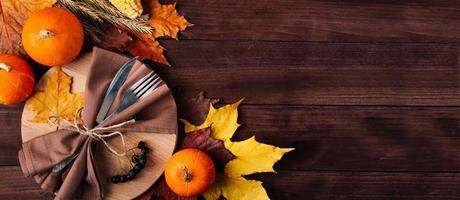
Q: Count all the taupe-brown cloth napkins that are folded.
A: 1